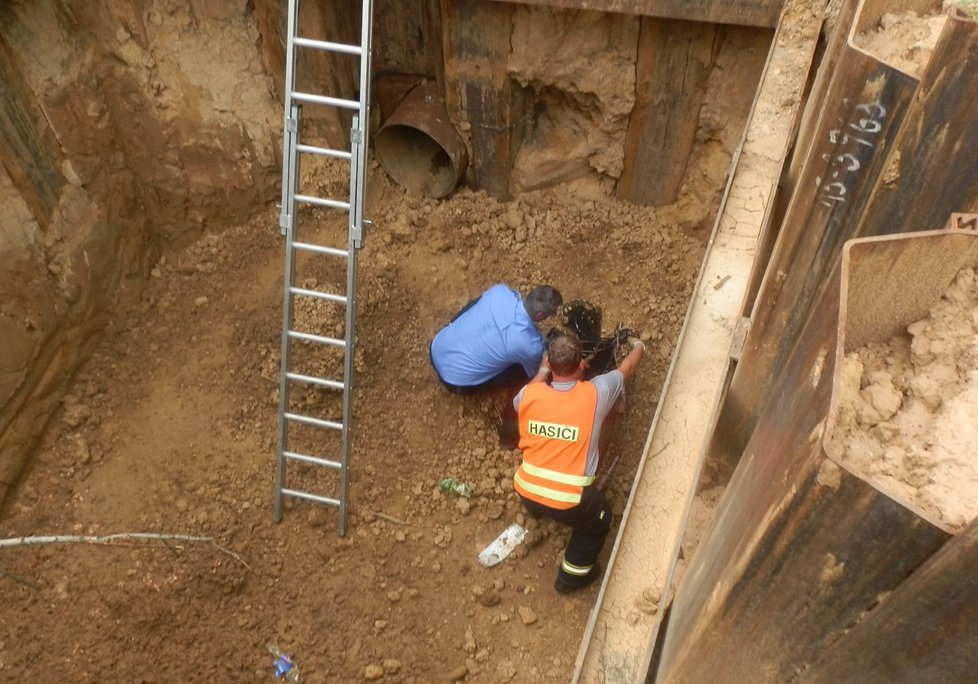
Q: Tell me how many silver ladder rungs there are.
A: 11